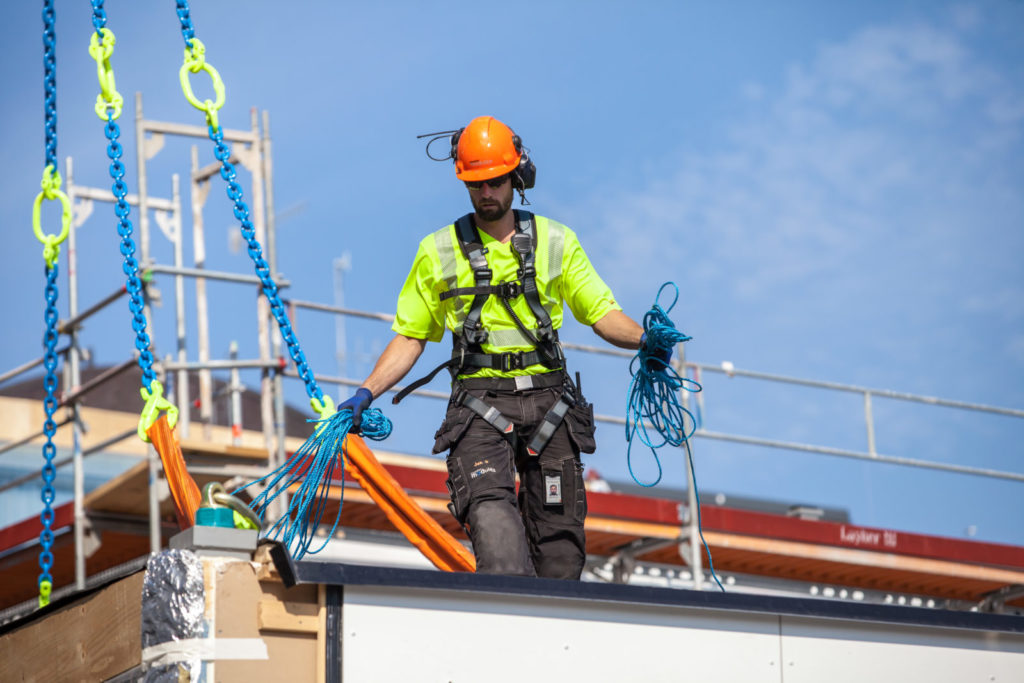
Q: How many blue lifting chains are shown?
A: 3